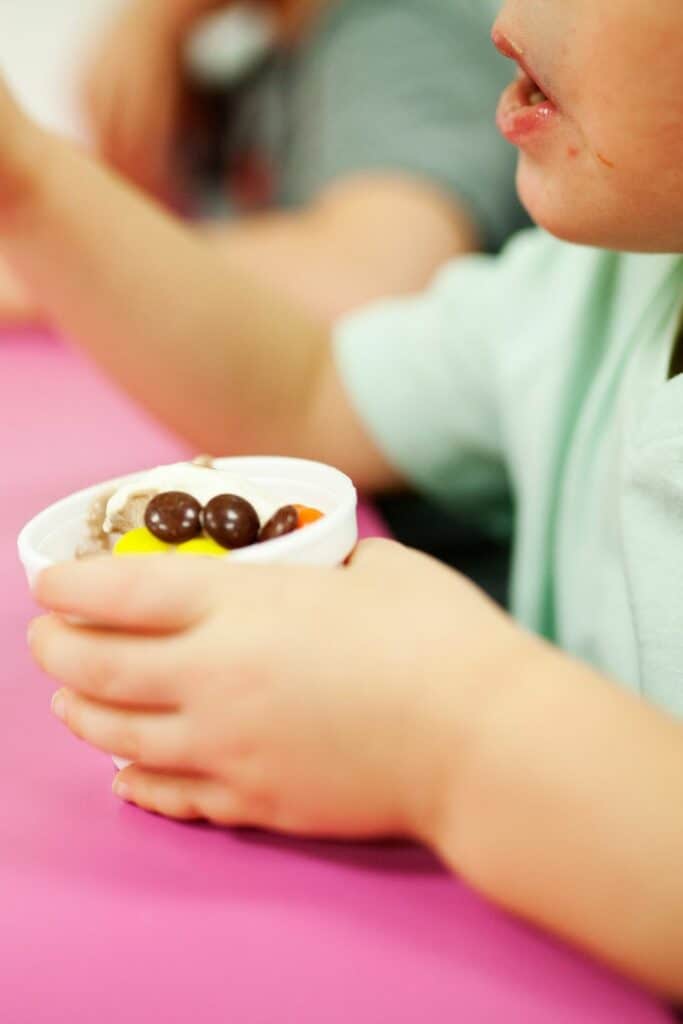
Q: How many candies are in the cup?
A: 6